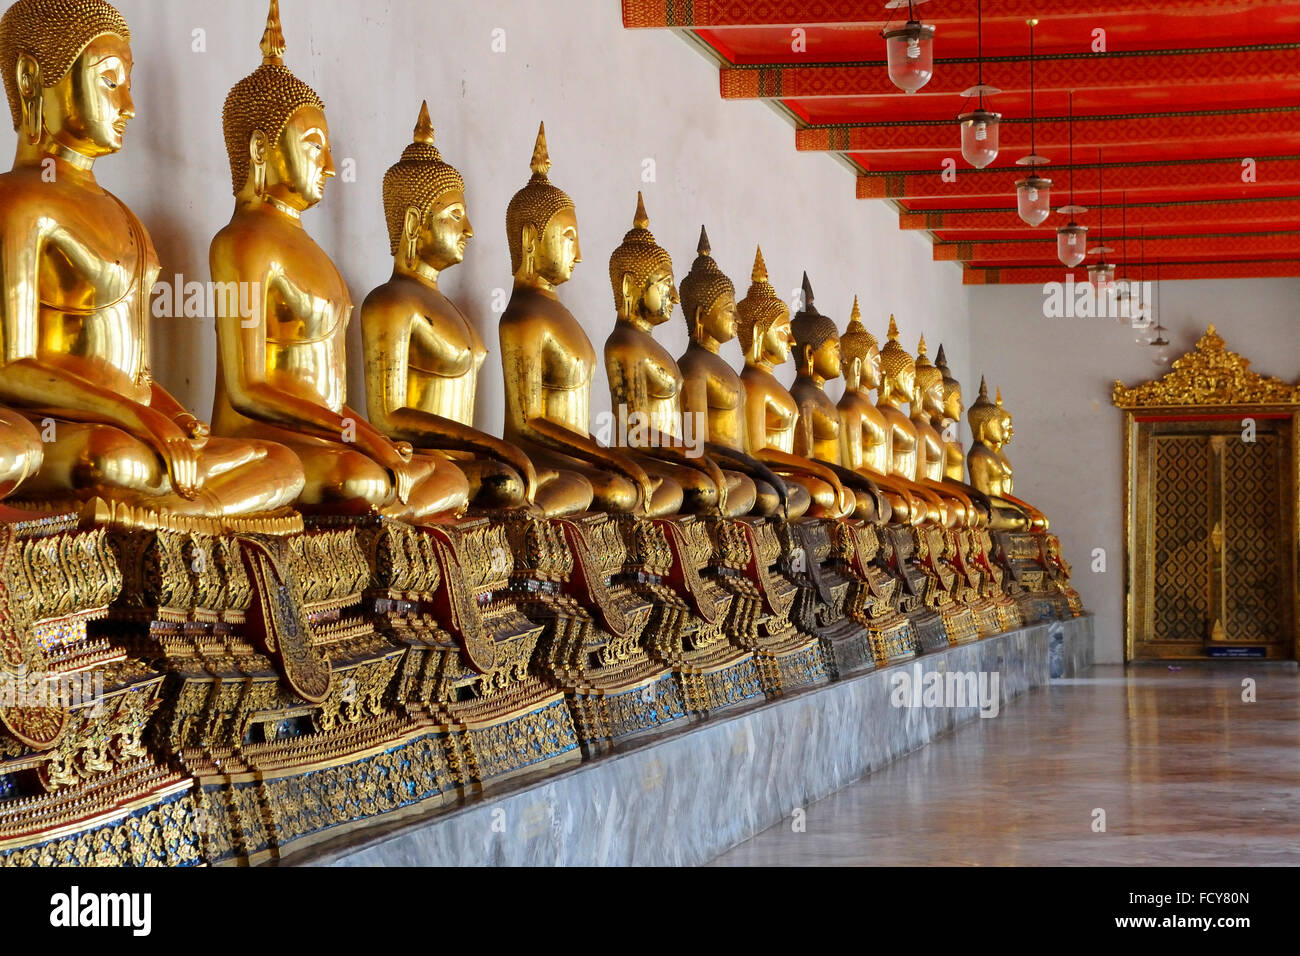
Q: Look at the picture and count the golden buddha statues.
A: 14